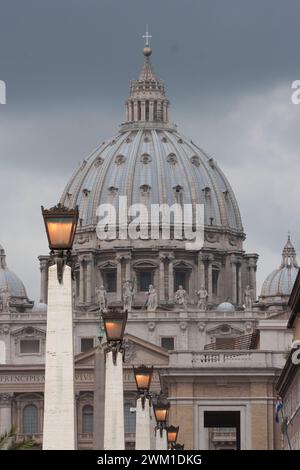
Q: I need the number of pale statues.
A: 6